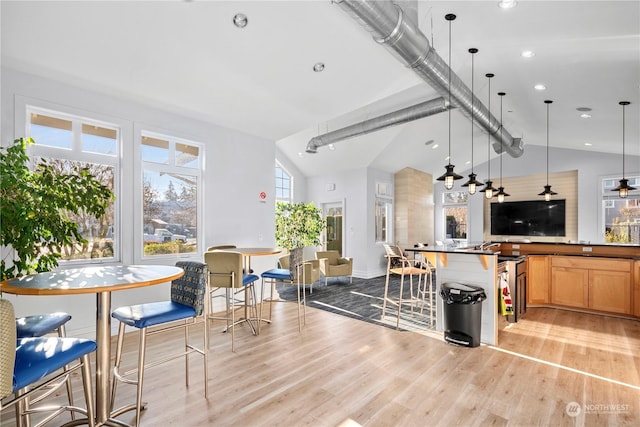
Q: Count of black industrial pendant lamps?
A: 6